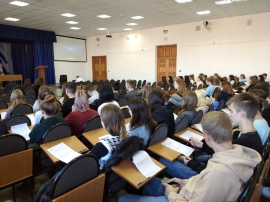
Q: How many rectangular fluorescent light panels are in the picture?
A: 13